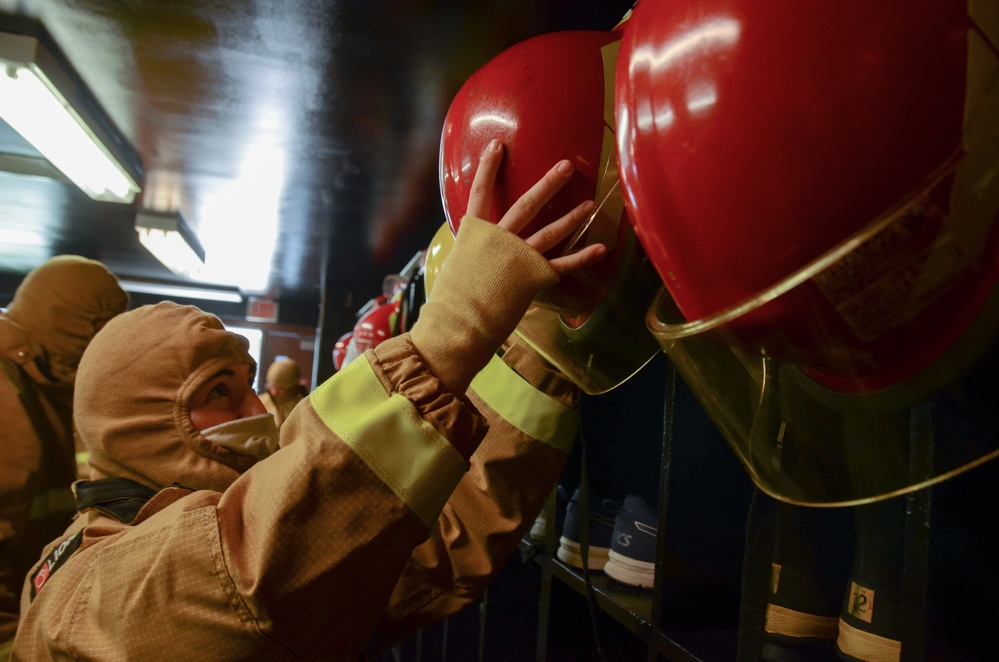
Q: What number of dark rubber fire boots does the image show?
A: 2